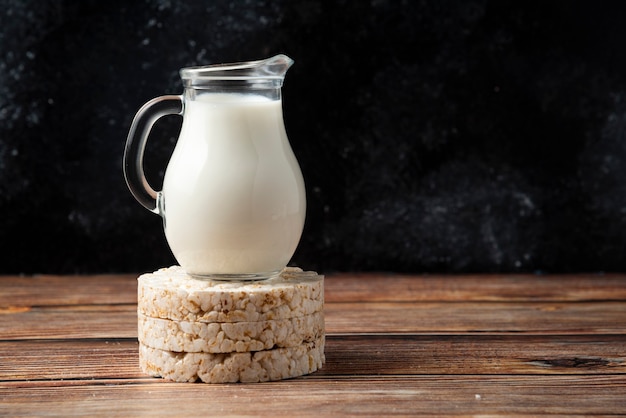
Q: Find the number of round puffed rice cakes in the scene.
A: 3